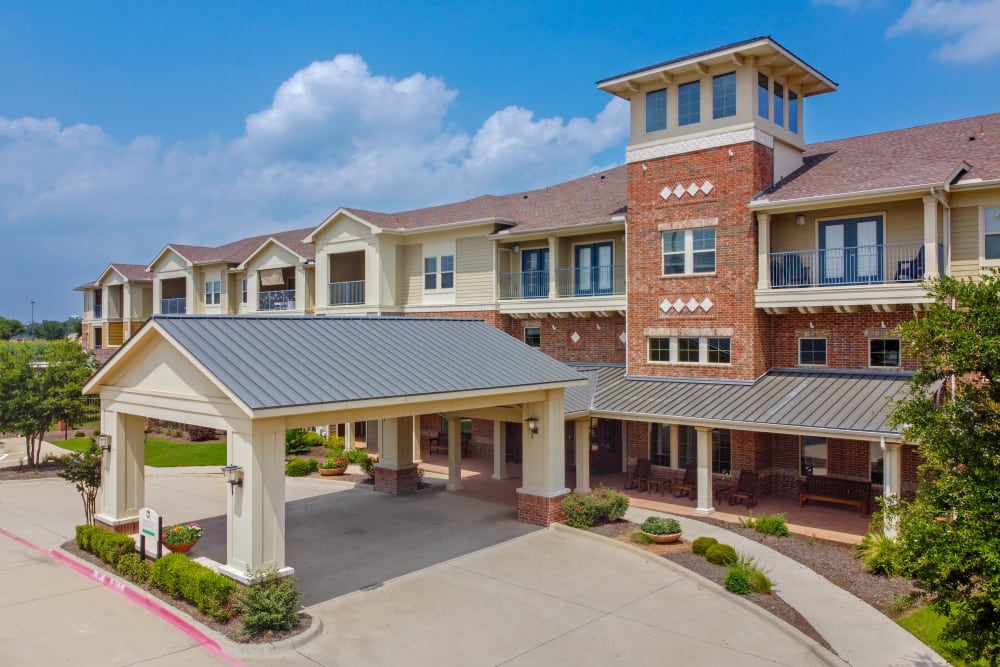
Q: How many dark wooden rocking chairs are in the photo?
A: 3